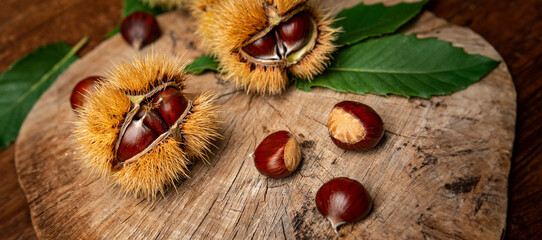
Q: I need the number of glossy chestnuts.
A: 10